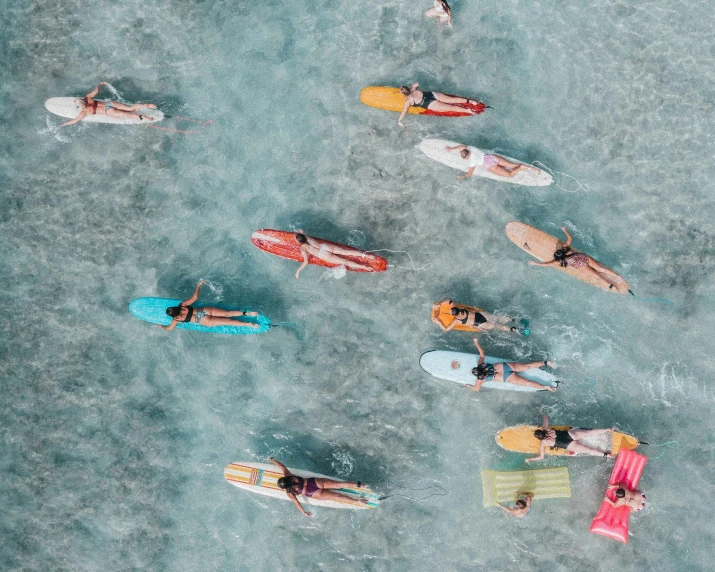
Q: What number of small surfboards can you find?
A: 1